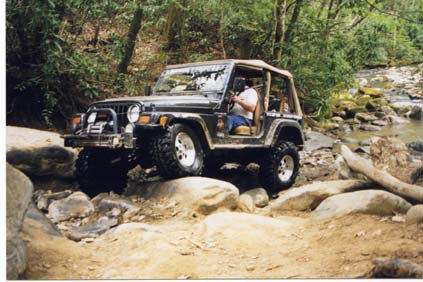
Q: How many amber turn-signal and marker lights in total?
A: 3